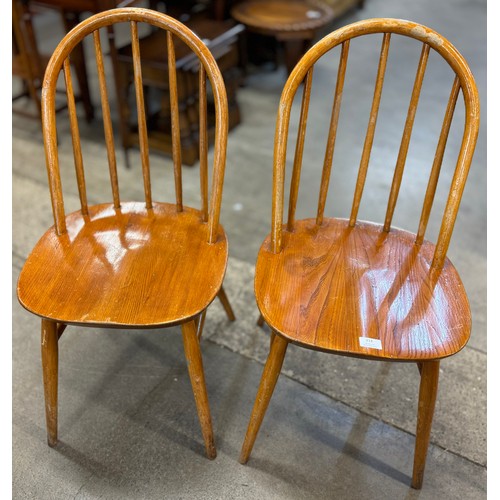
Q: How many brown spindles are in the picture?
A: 10